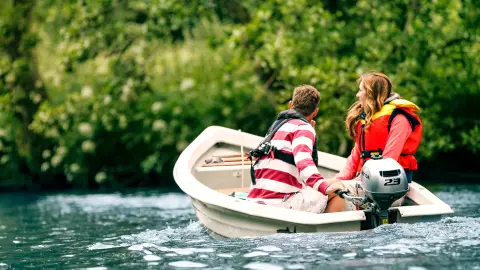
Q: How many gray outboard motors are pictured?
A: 1